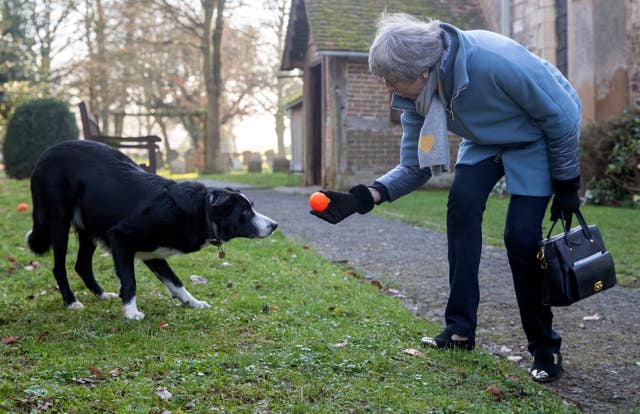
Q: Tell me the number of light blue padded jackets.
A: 1